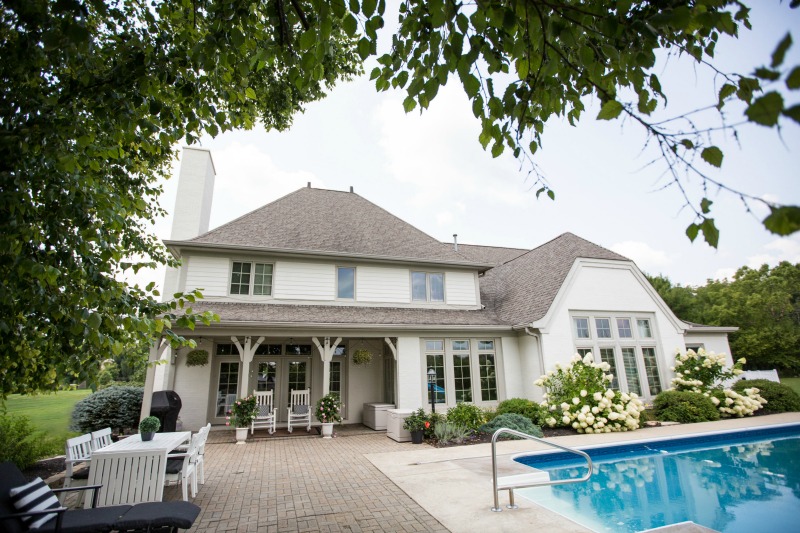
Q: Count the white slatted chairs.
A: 6